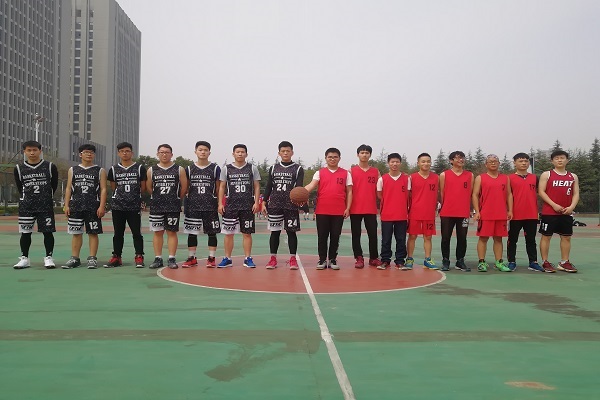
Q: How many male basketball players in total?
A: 15